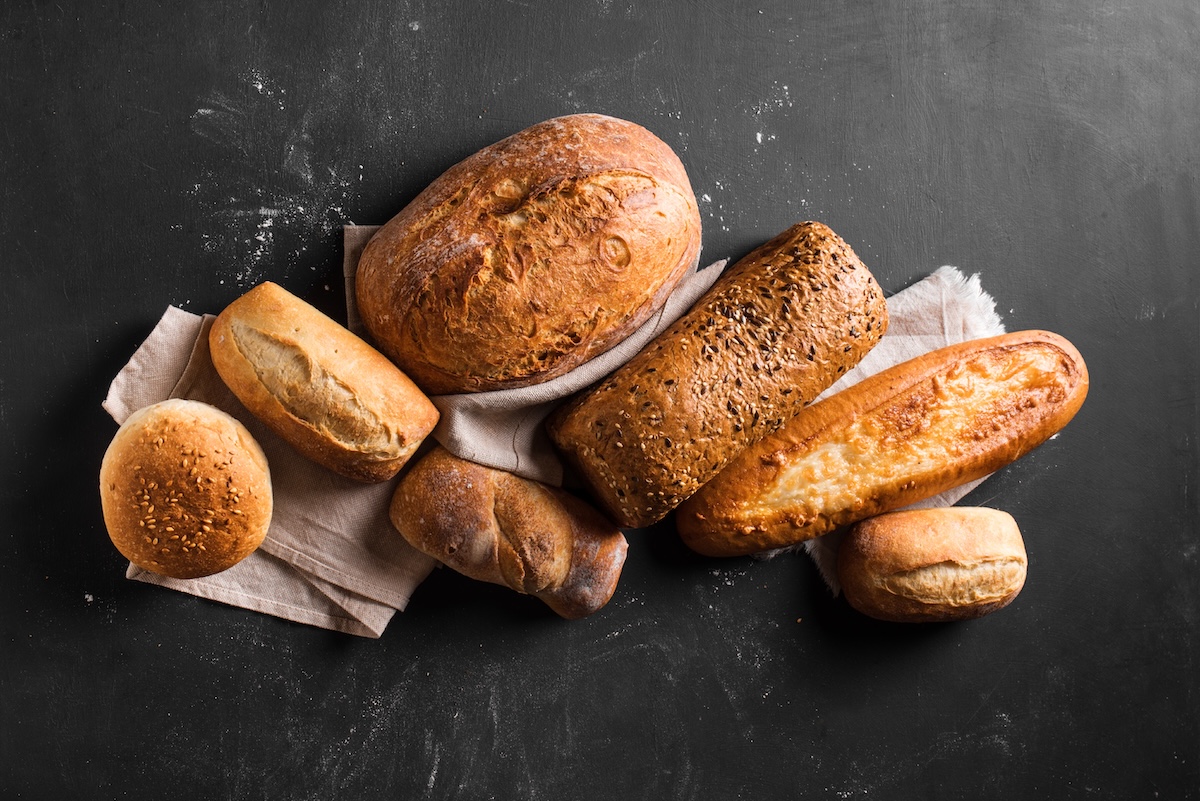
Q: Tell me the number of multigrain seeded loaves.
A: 1